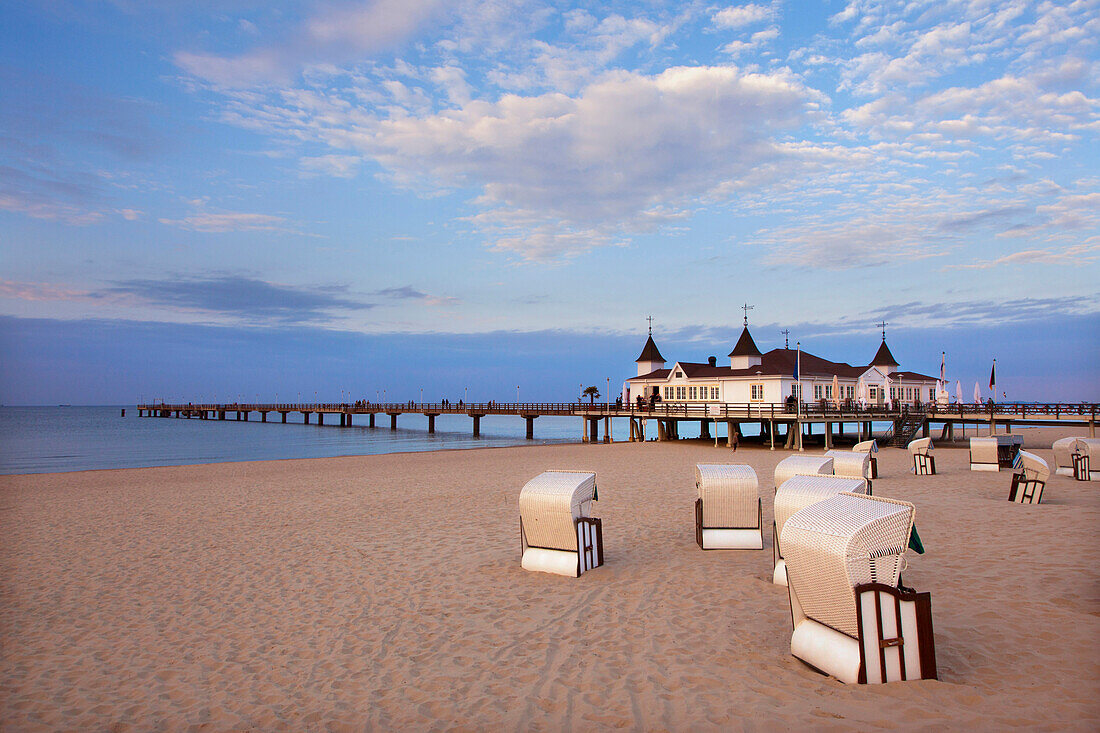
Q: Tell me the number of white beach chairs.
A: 12